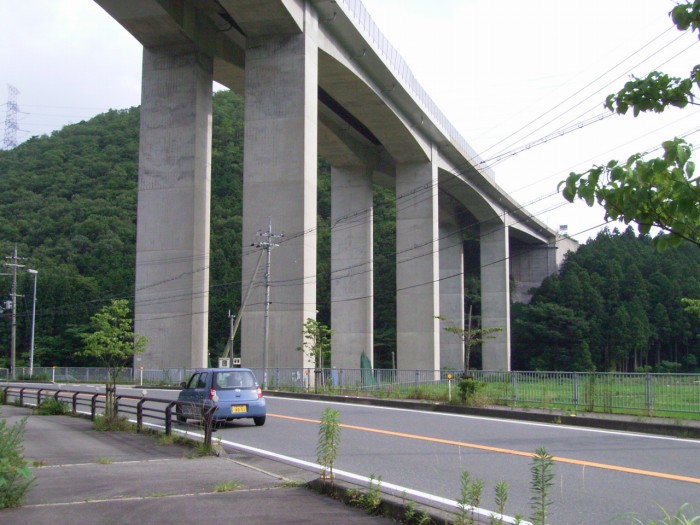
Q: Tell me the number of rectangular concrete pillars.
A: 6